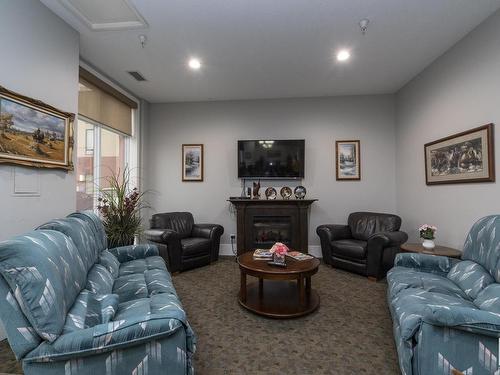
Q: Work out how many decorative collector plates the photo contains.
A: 3